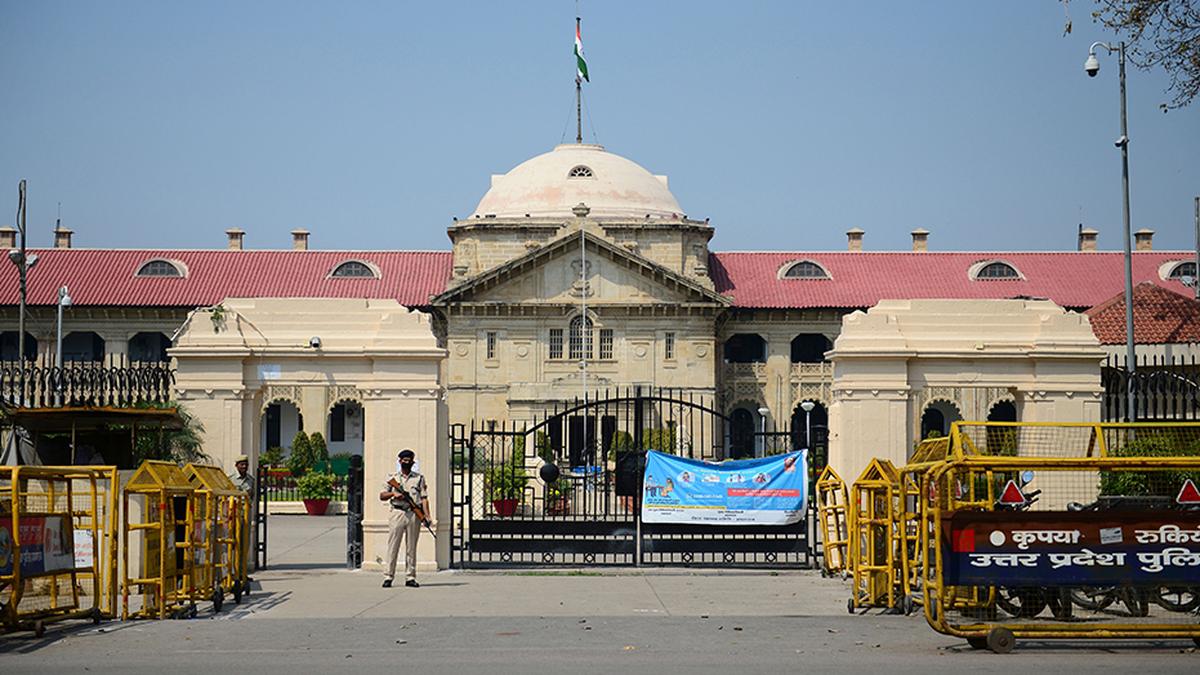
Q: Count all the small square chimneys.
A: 8